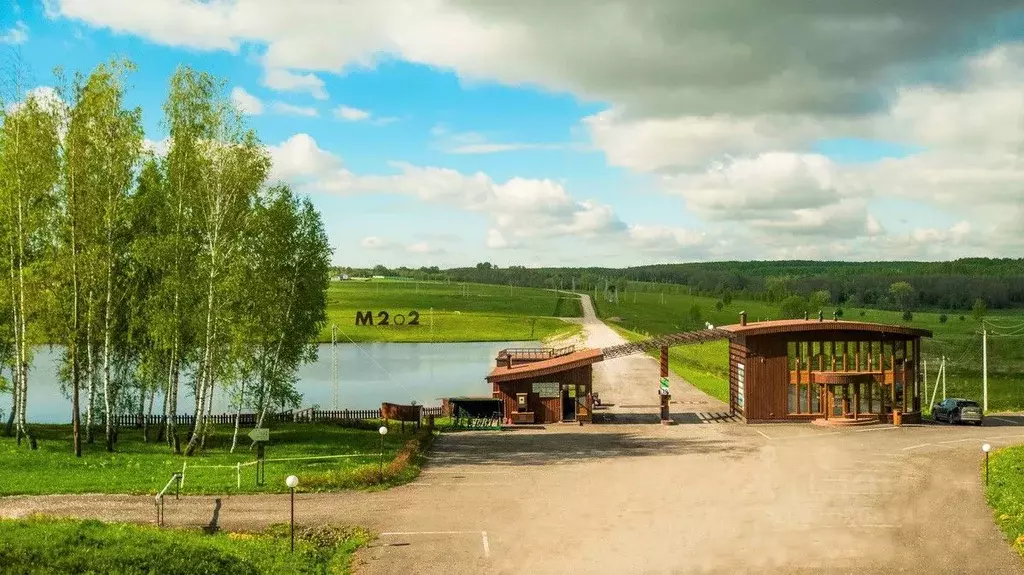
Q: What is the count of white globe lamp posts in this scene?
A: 3